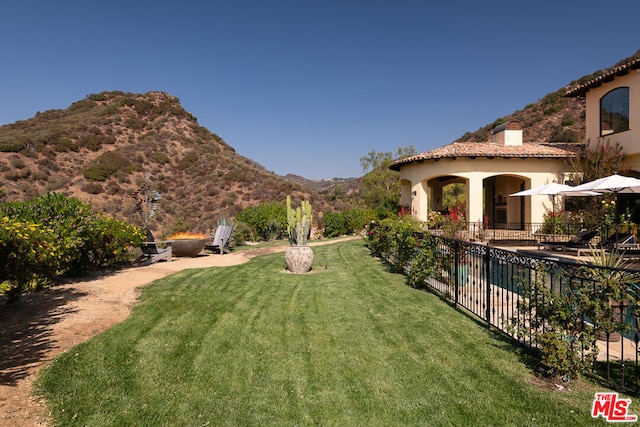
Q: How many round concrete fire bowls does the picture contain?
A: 1